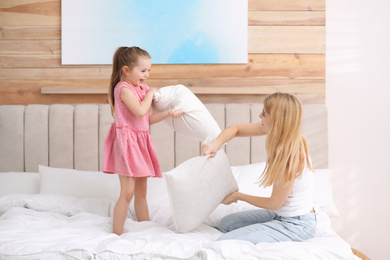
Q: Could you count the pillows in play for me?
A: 2